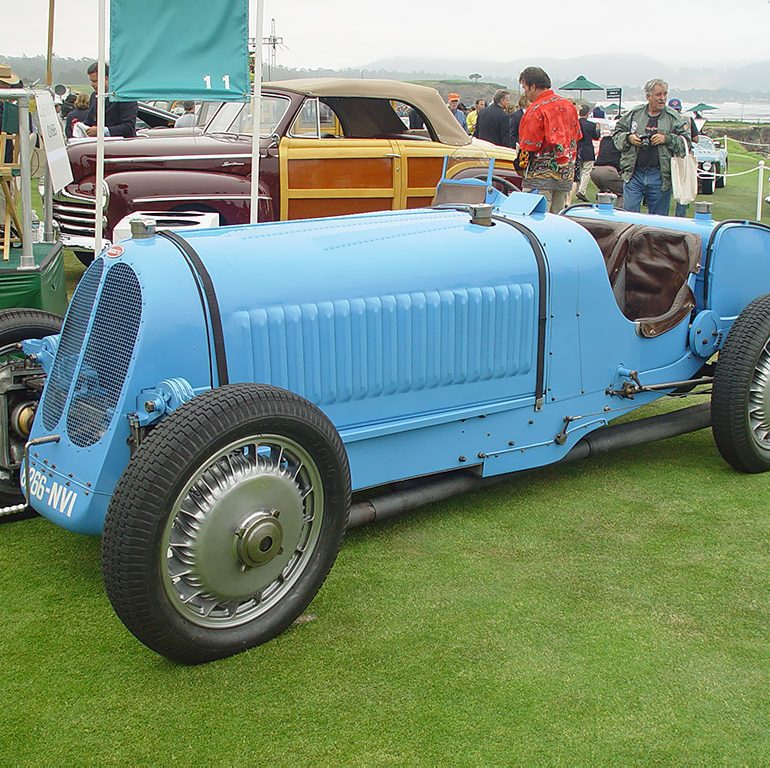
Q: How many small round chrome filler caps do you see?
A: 4